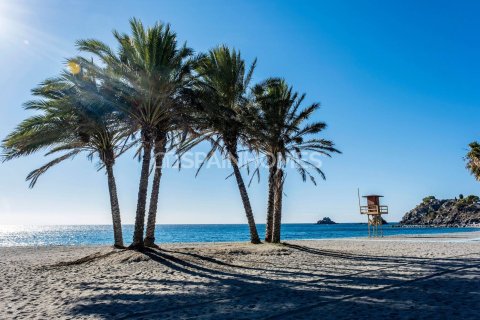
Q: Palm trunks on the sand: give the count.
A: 6